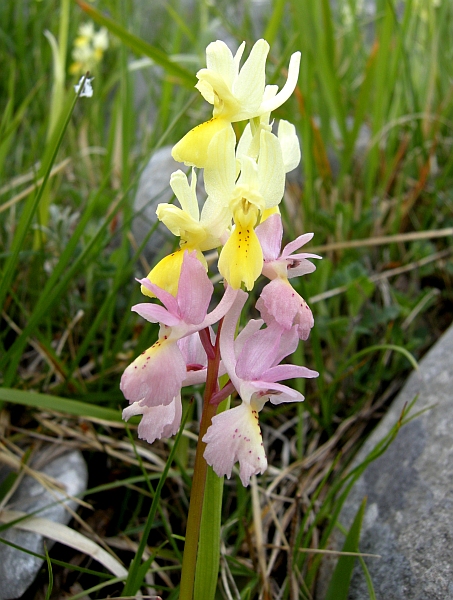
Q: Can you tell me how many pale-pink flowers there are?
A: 4